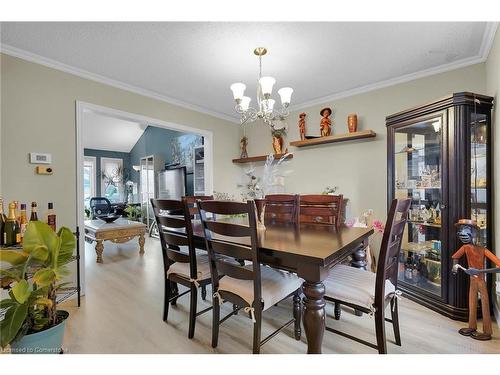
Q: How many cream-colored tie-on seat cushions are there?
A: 3